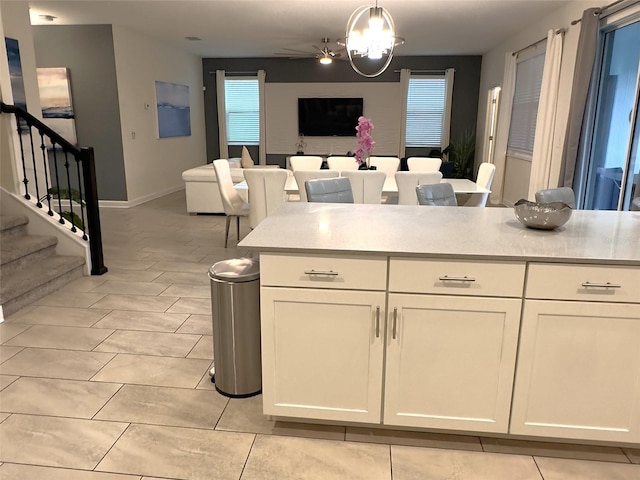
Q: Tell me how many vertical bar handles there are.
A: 2